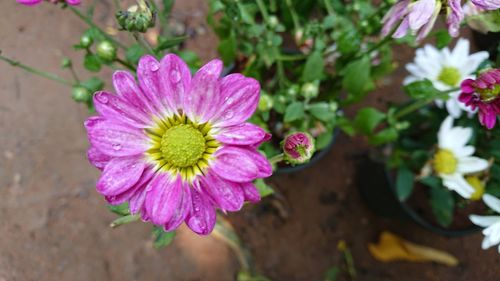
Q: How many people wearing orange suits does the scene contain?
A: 0